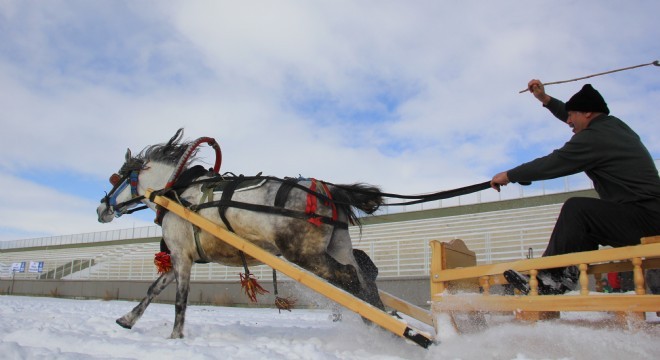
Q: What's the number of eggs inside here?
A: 0